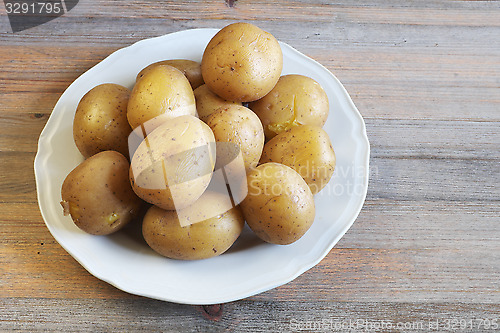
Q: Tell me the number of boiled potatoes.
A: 12